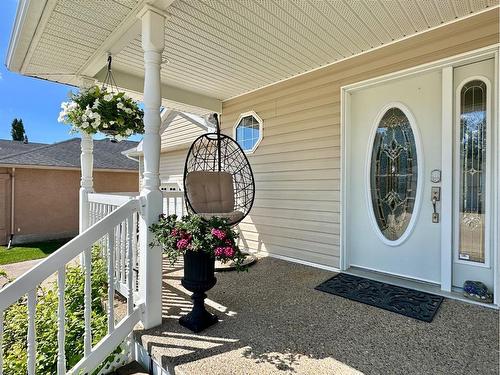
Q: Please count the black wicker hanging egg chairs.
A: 1